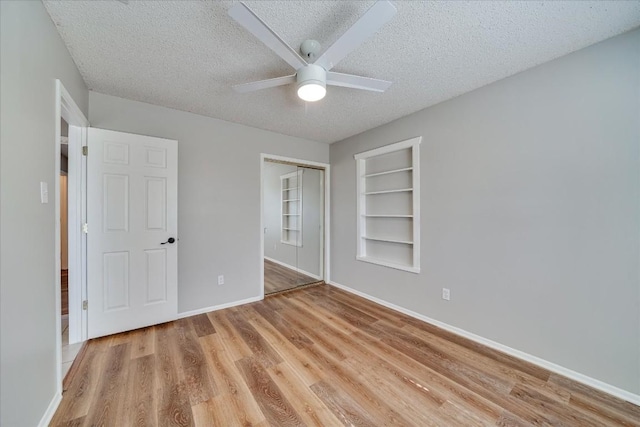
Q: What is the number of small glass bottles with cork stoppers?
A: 0